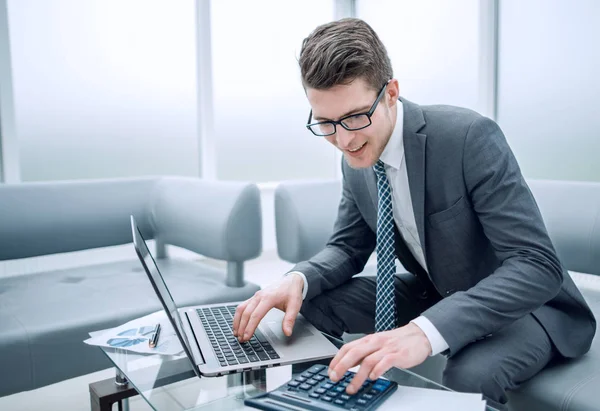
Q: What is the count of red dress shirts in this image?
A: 0